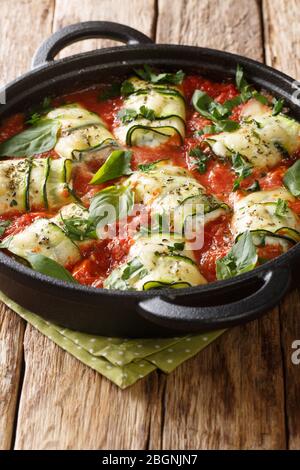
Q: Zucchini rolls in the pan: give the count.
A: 8